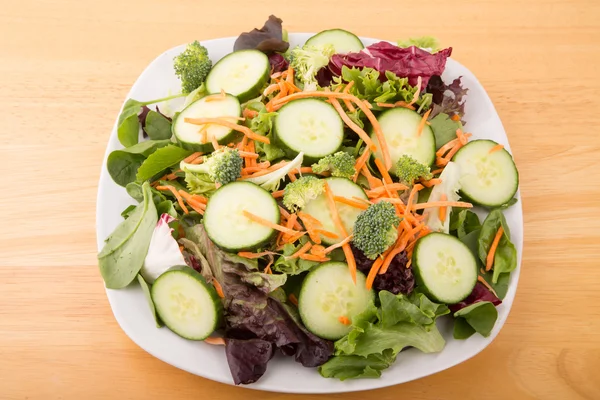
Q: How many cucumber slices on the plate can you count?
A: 11